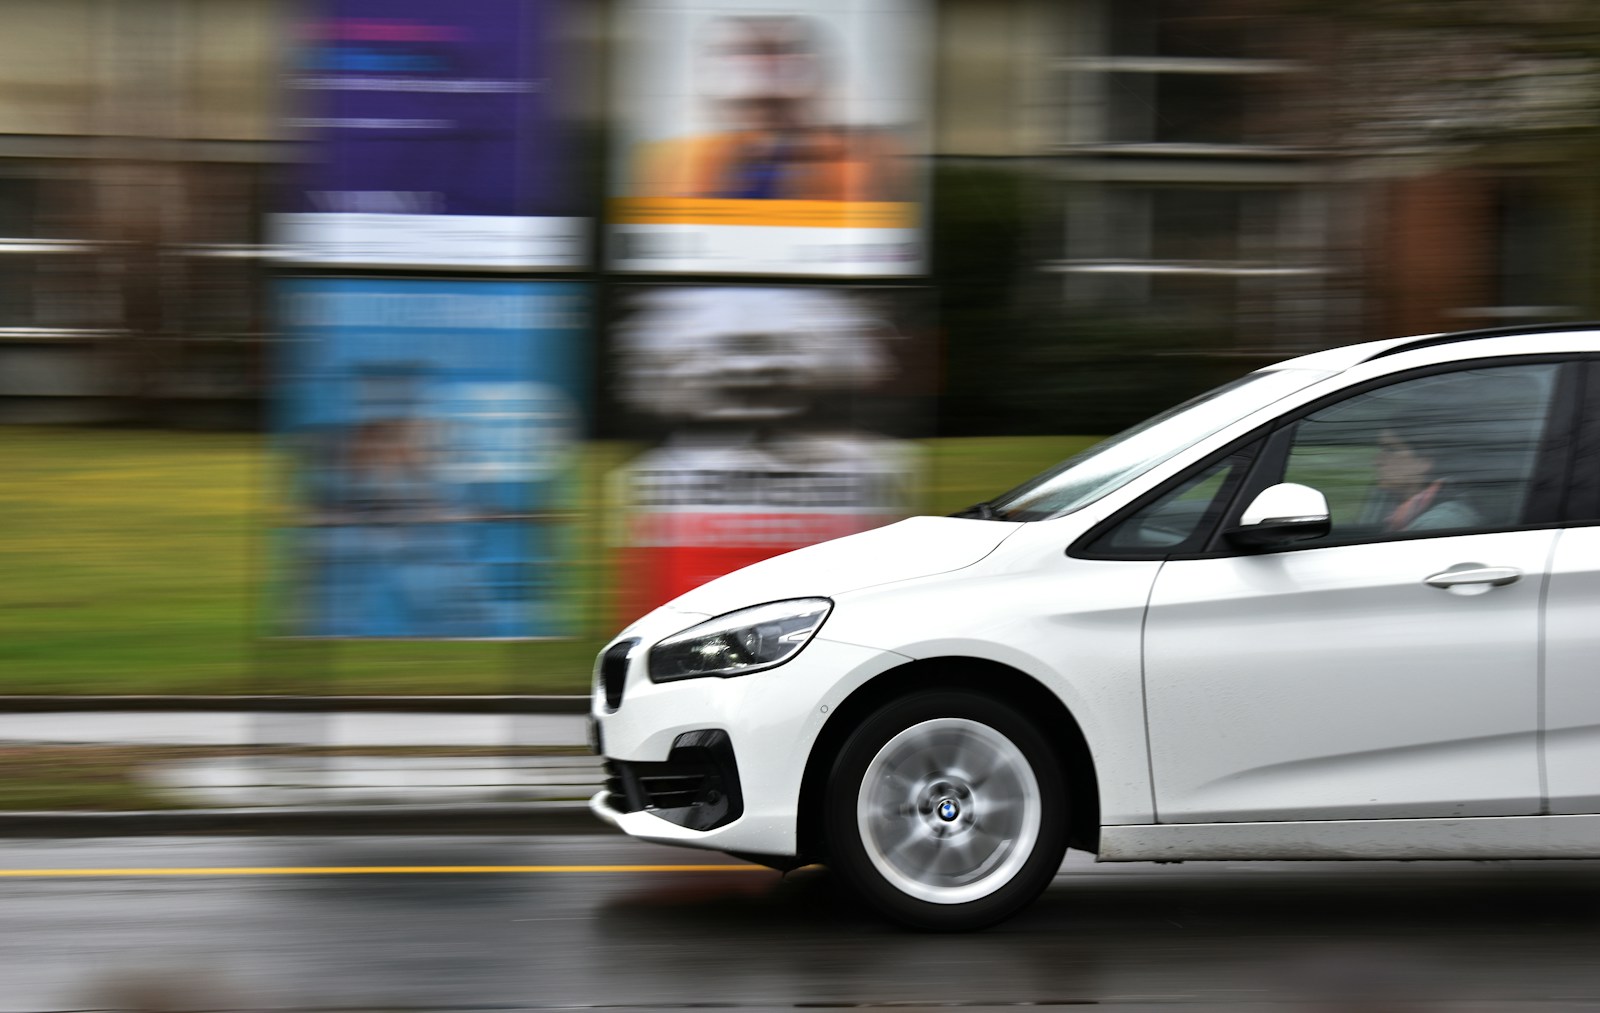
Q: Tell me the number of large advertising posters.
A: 4